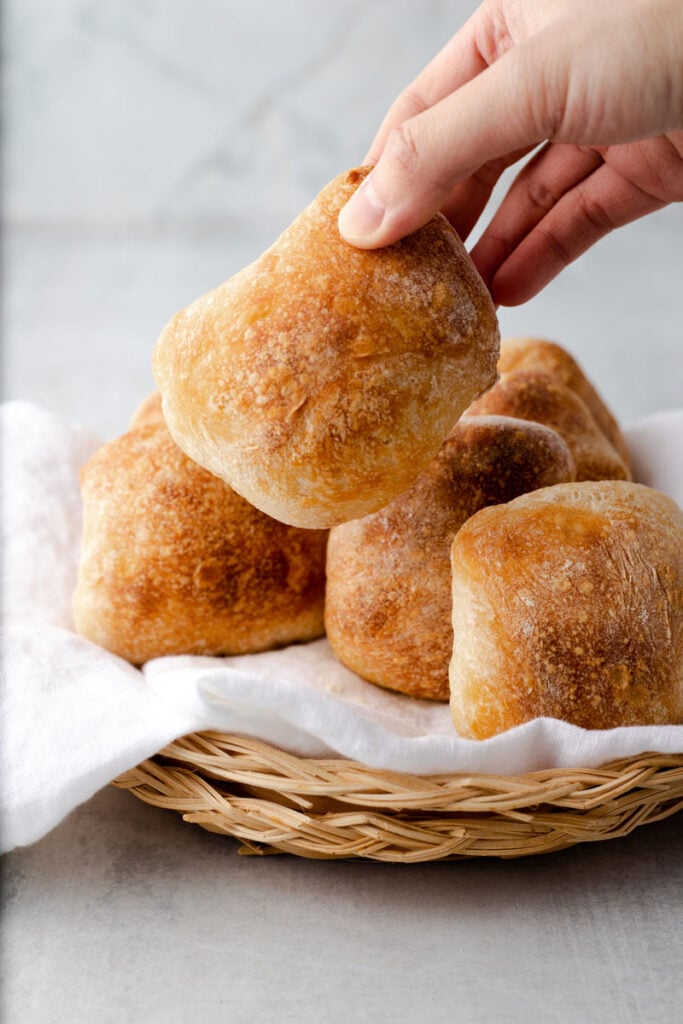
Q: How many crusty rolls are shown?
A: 7